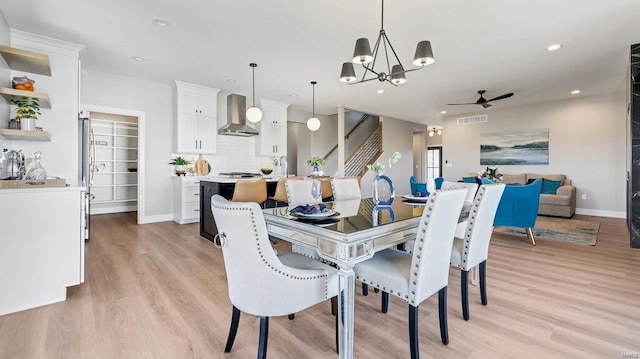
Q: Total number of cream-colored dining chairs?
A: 6